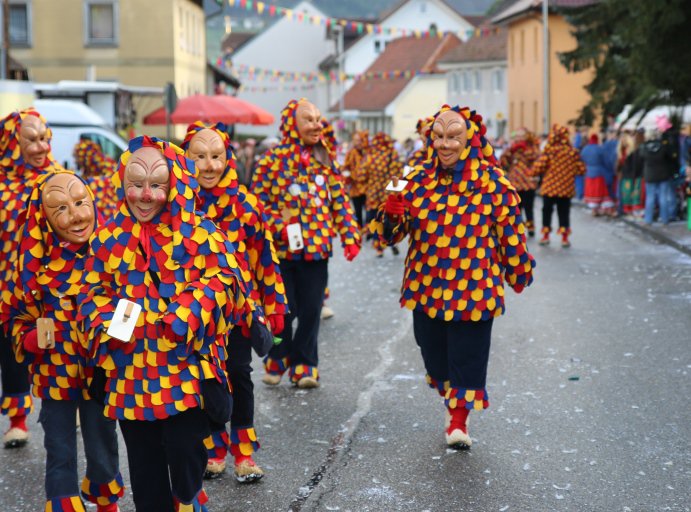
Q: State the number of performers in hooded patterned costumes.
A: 12